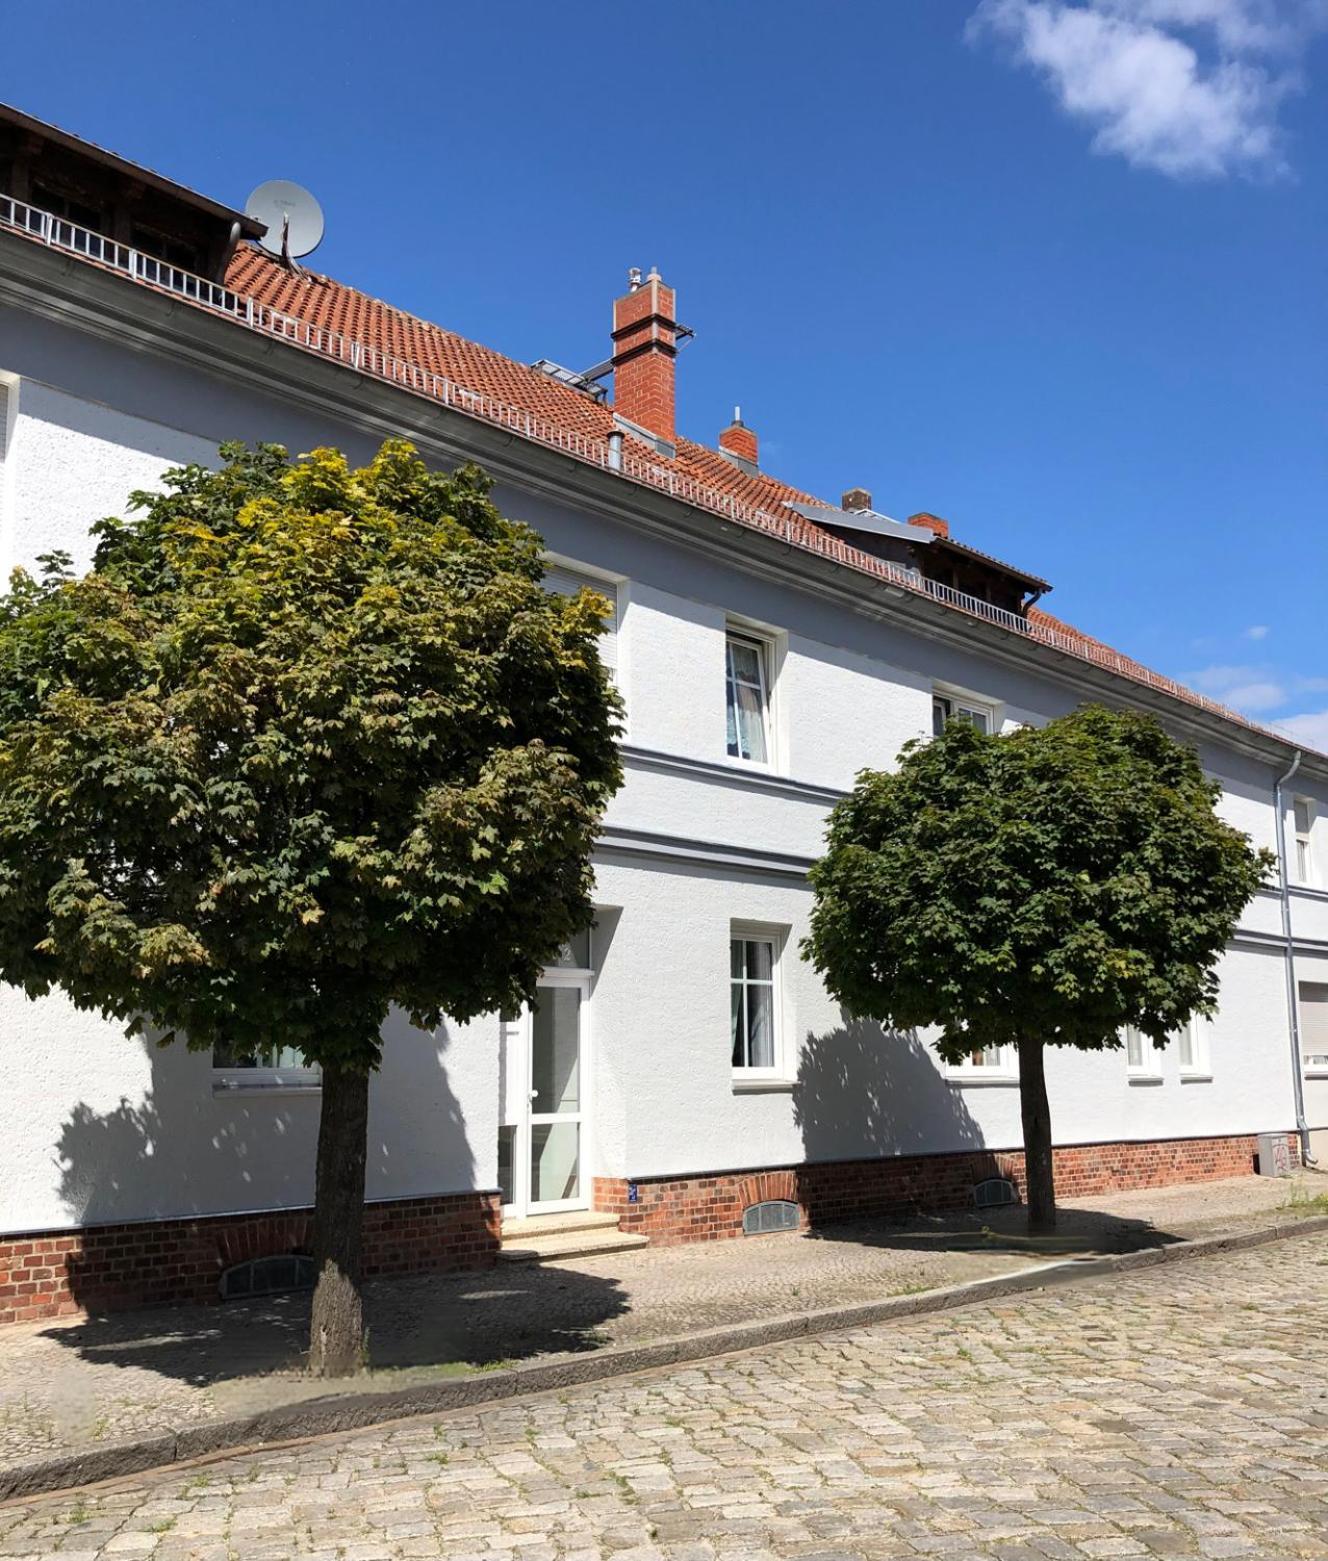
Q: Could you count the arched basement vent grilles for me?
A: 3